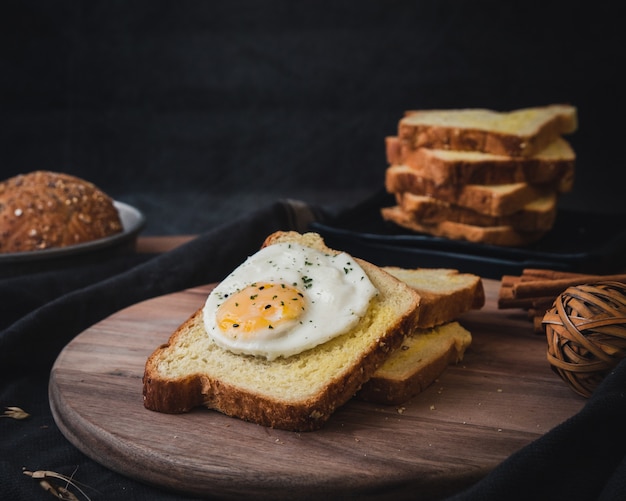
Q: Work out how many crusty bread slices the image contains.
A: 8